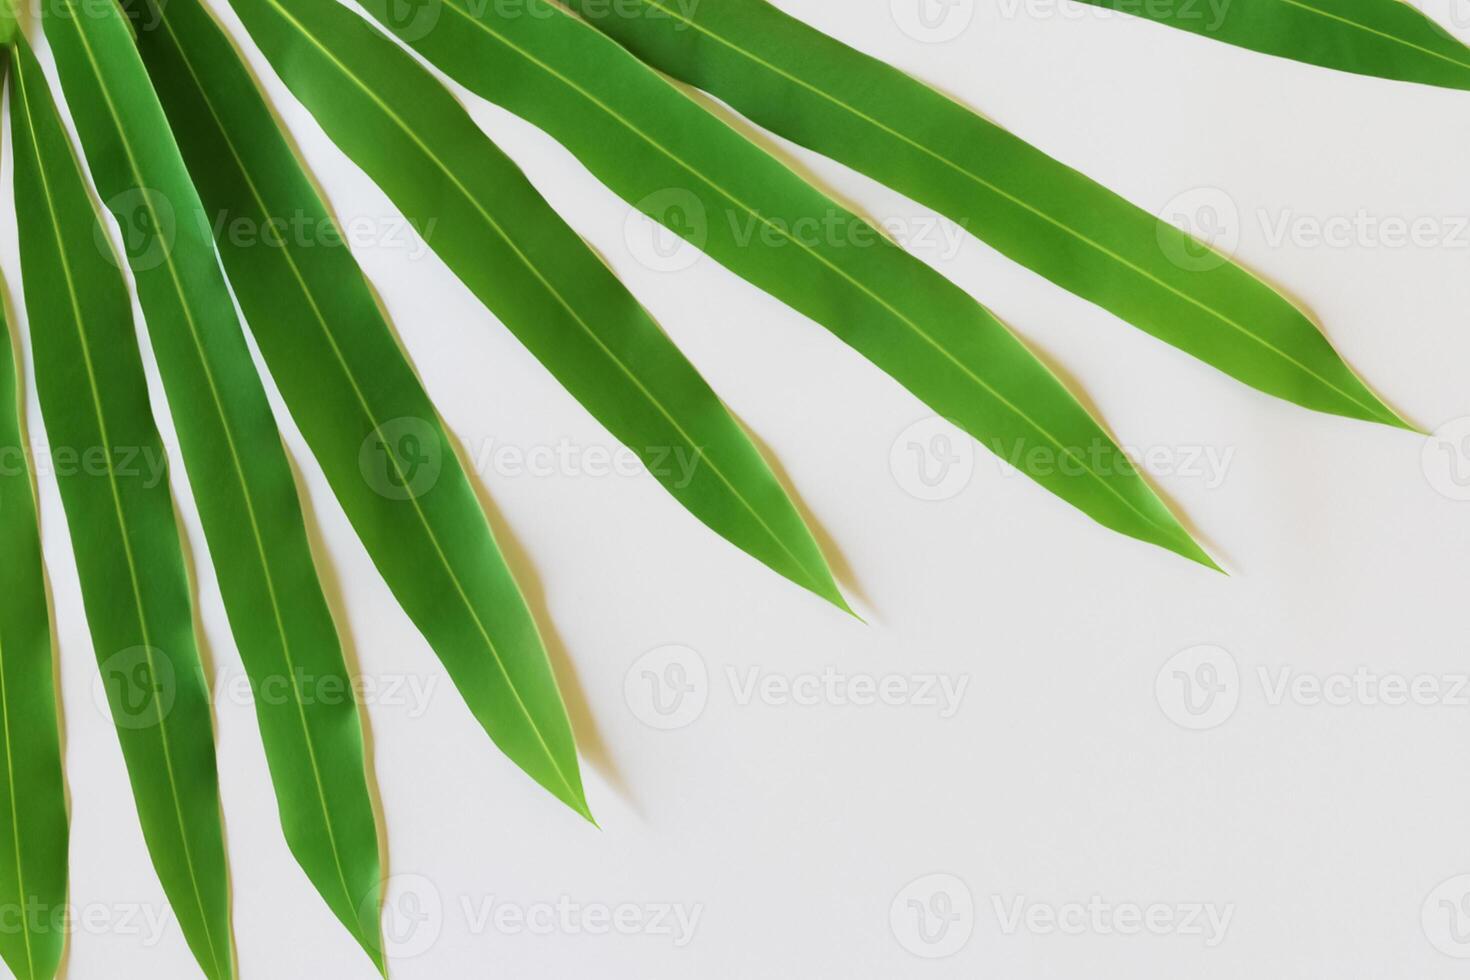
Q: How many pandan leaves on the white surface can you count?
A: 8